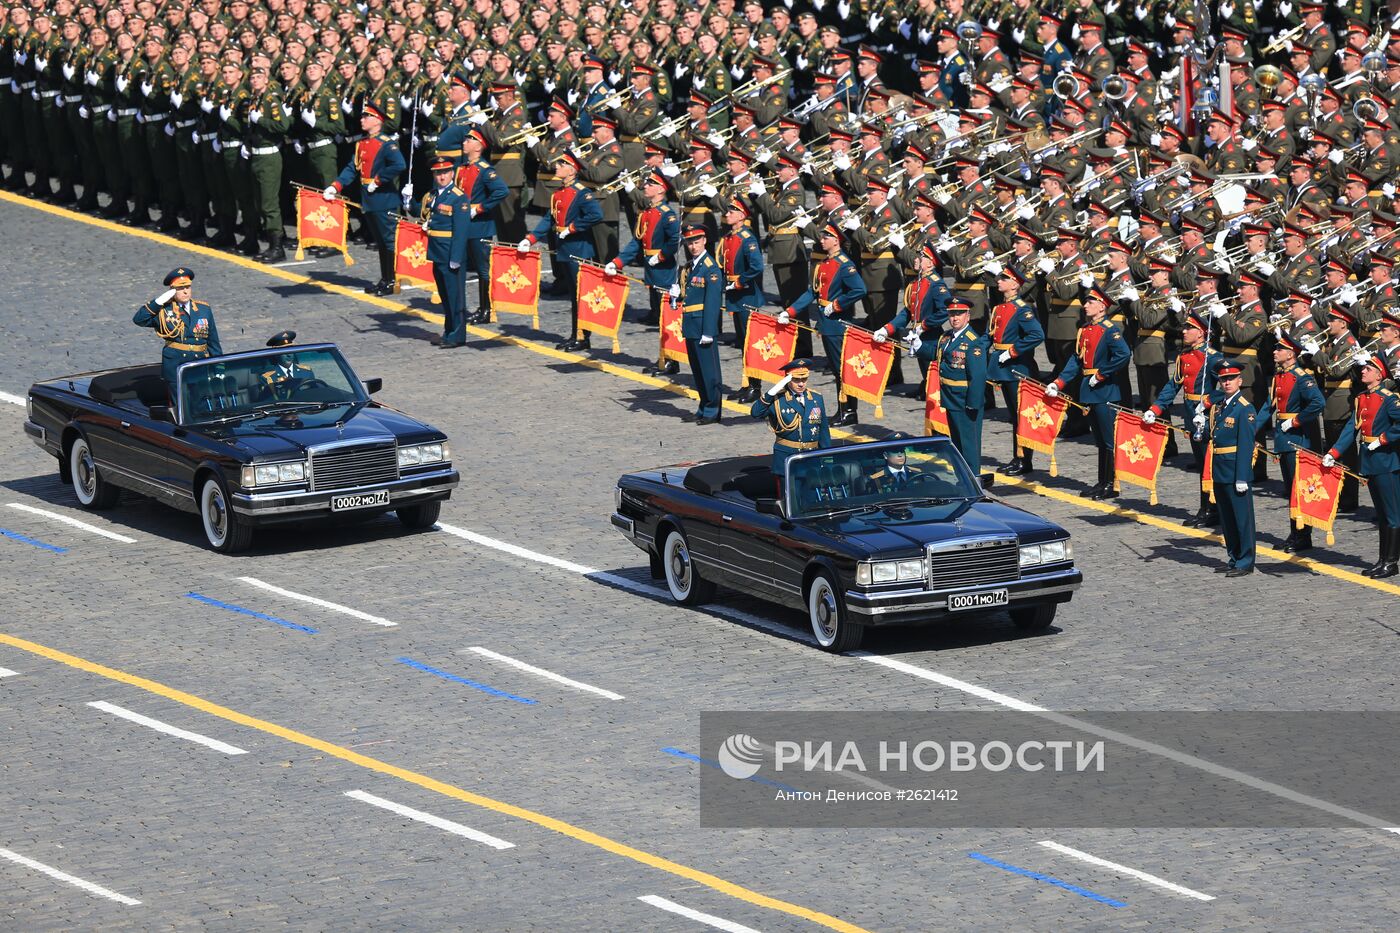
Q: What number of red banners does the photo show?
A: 12